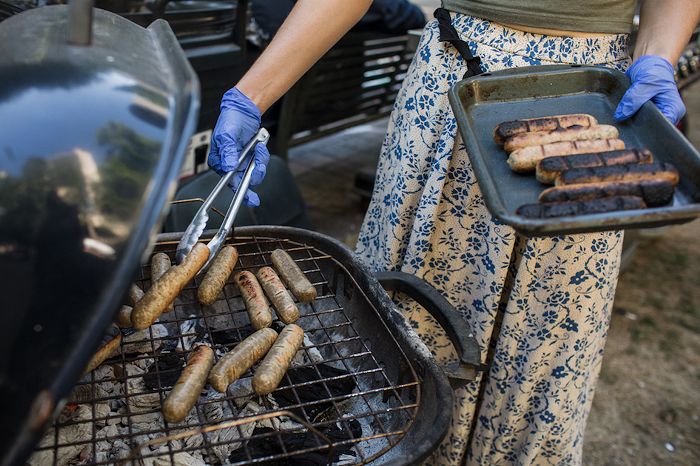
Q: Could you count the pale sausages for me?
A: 2